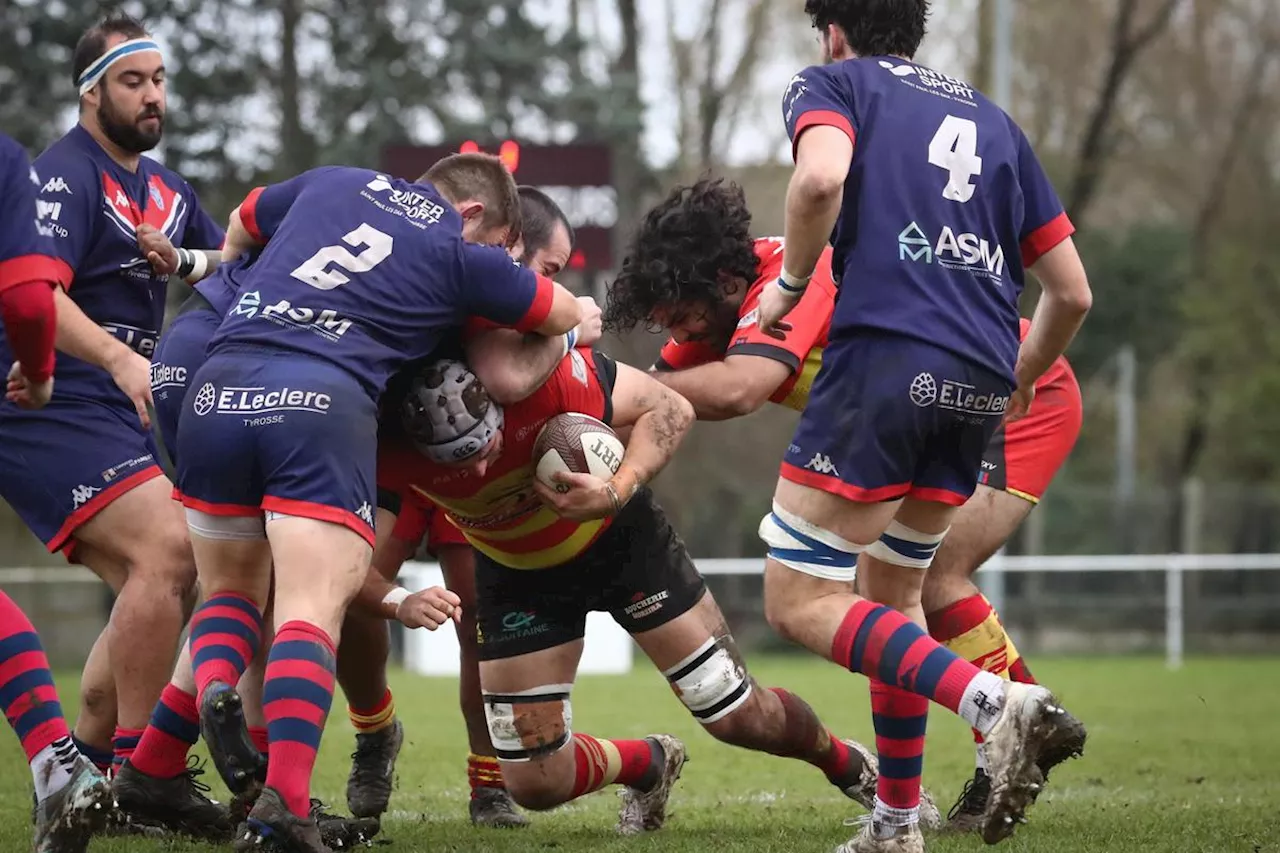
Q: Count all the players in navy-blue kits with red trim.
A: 5